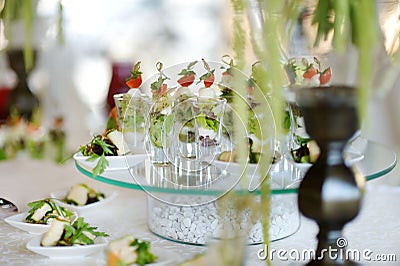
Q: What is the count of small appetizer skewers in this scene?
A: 9